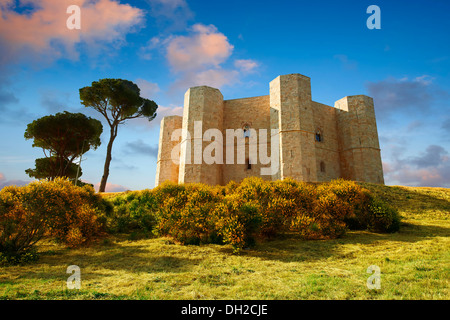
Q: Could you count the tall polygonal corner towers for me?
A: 4